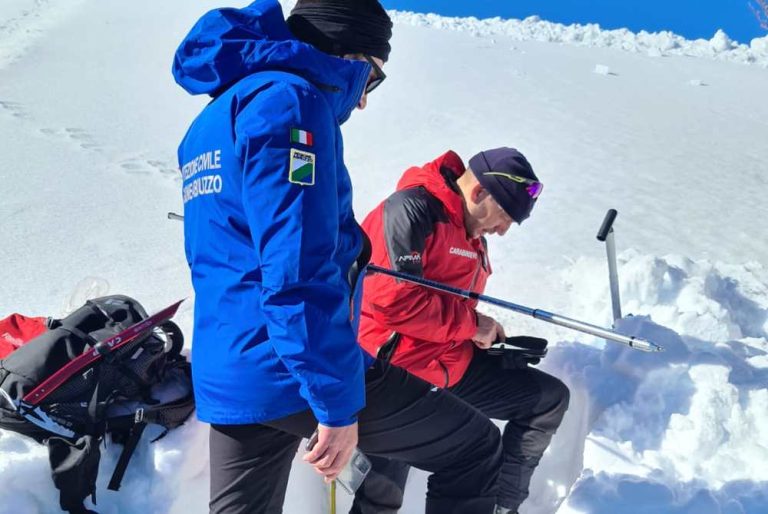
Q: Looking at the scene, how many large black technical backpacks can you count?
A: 1